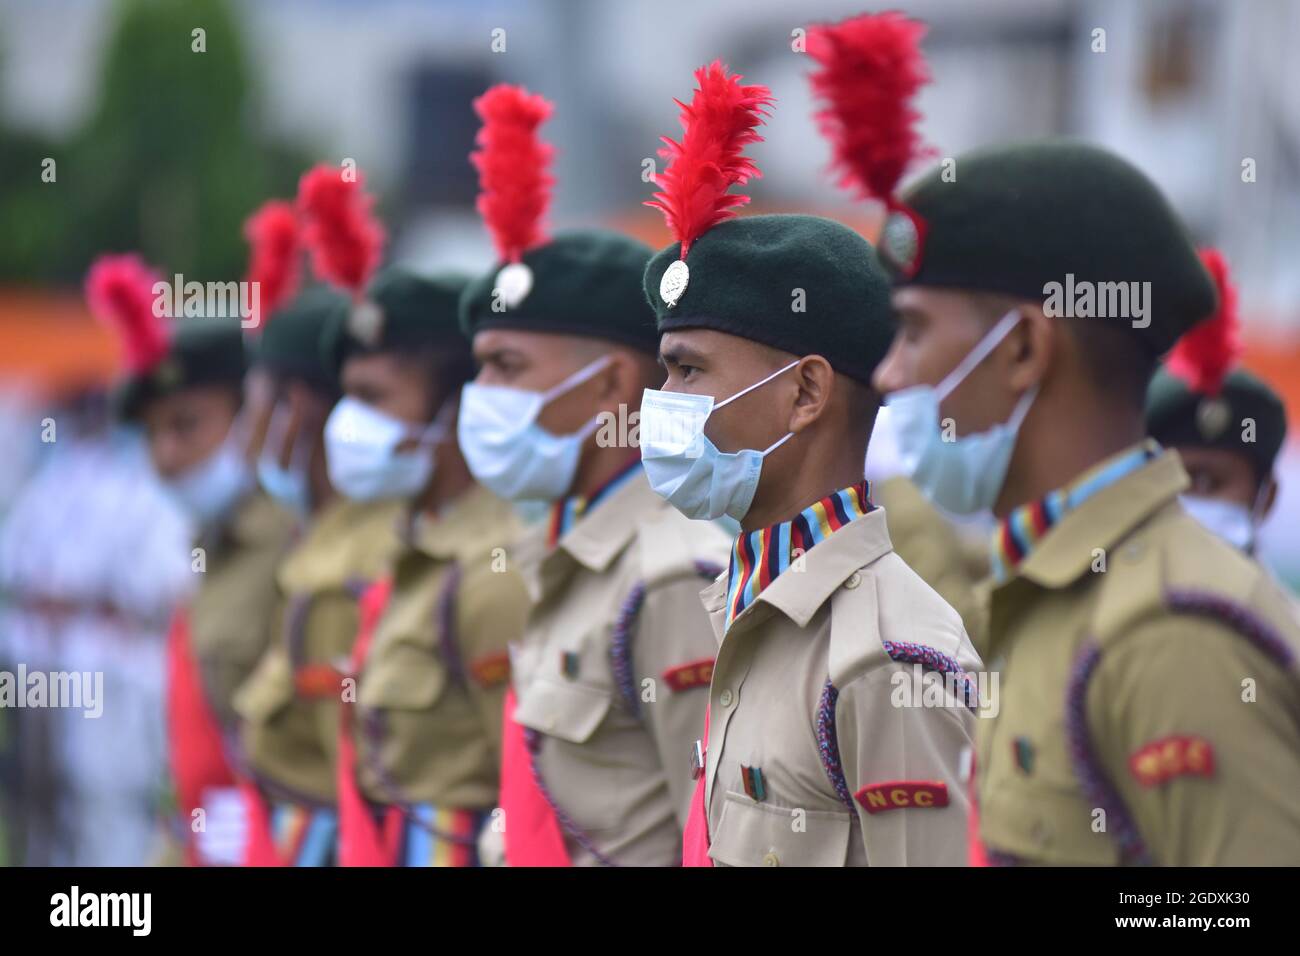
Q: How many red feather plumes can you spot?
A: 7